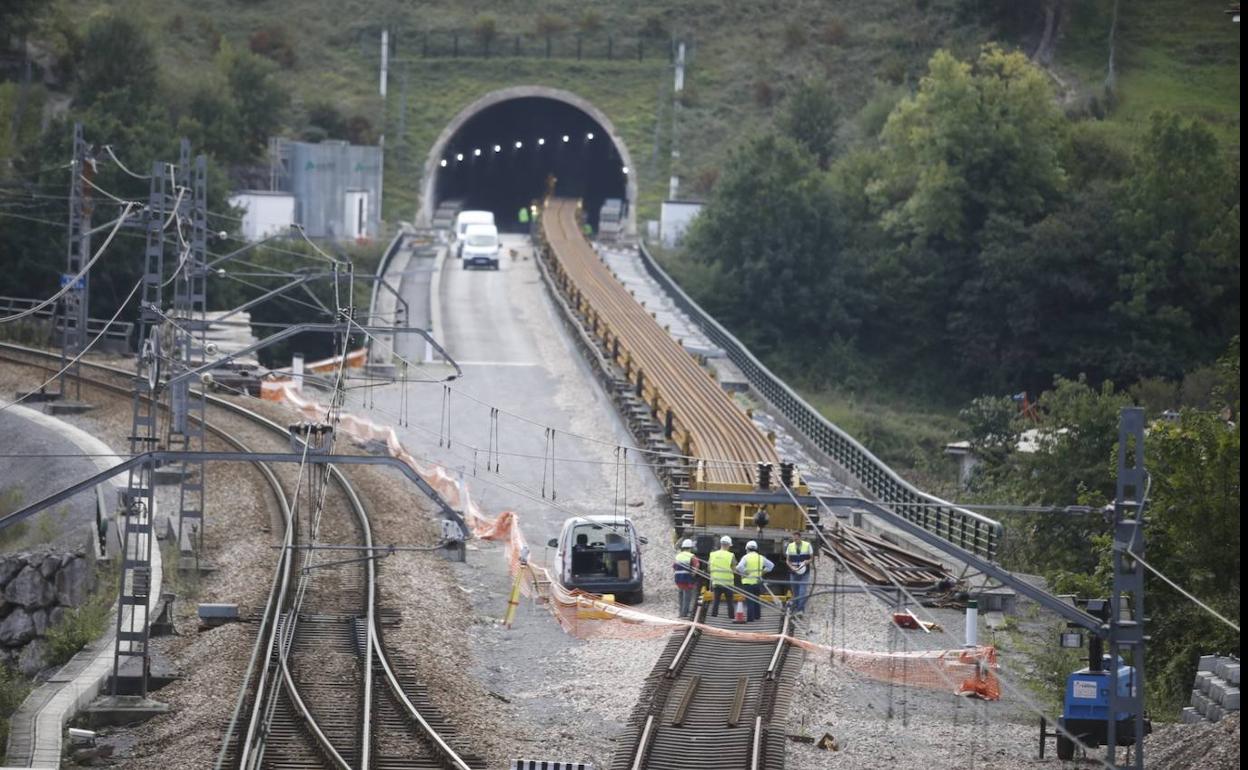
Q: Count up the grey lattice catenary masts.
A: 5